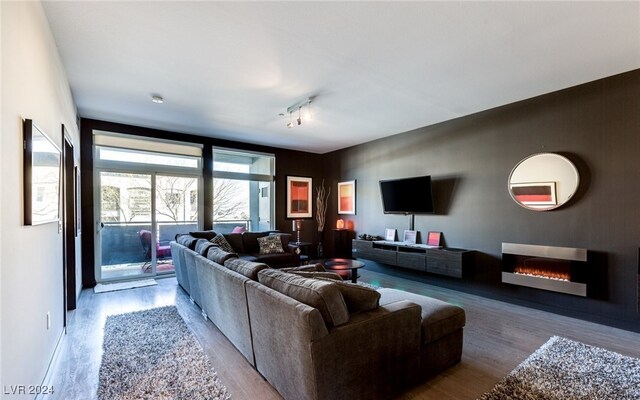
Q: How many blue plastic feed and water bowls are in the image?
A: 0